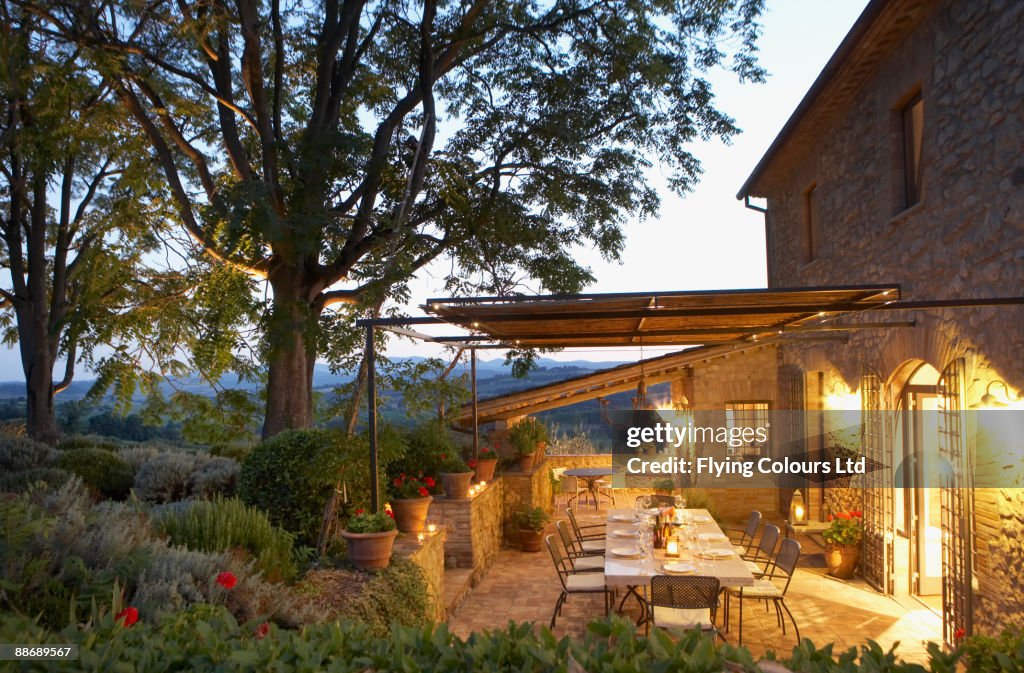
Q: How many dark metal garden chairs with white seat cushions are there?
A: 8